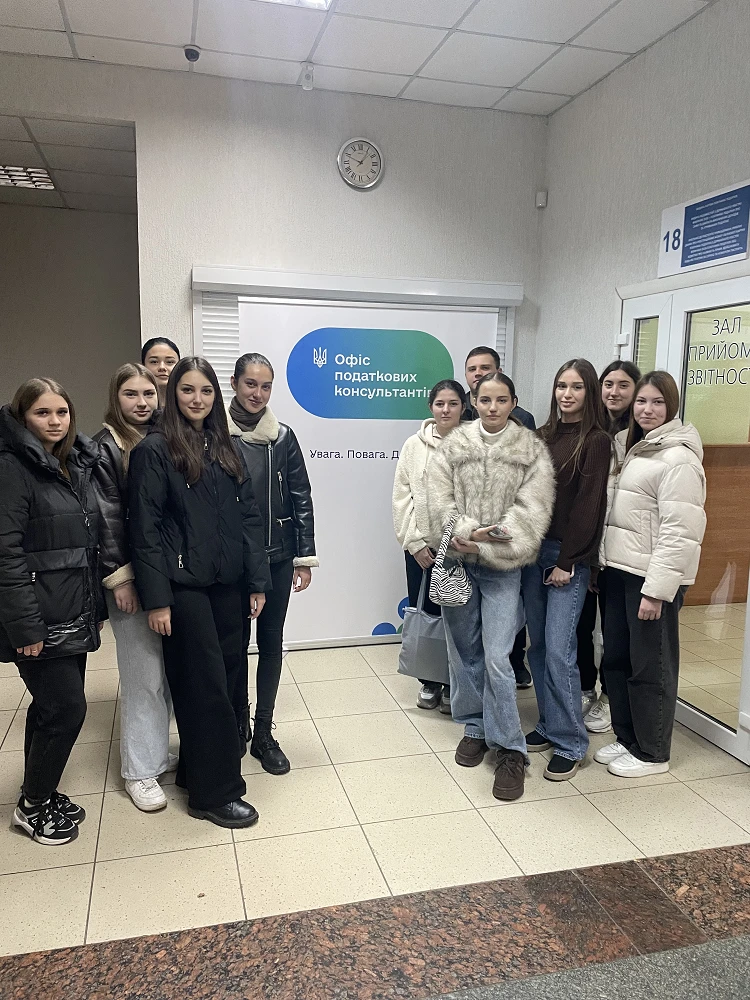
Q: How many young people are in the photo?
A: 11